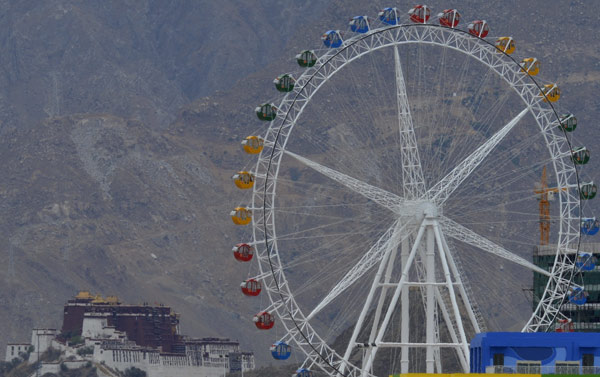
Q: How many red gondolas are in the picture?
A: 7